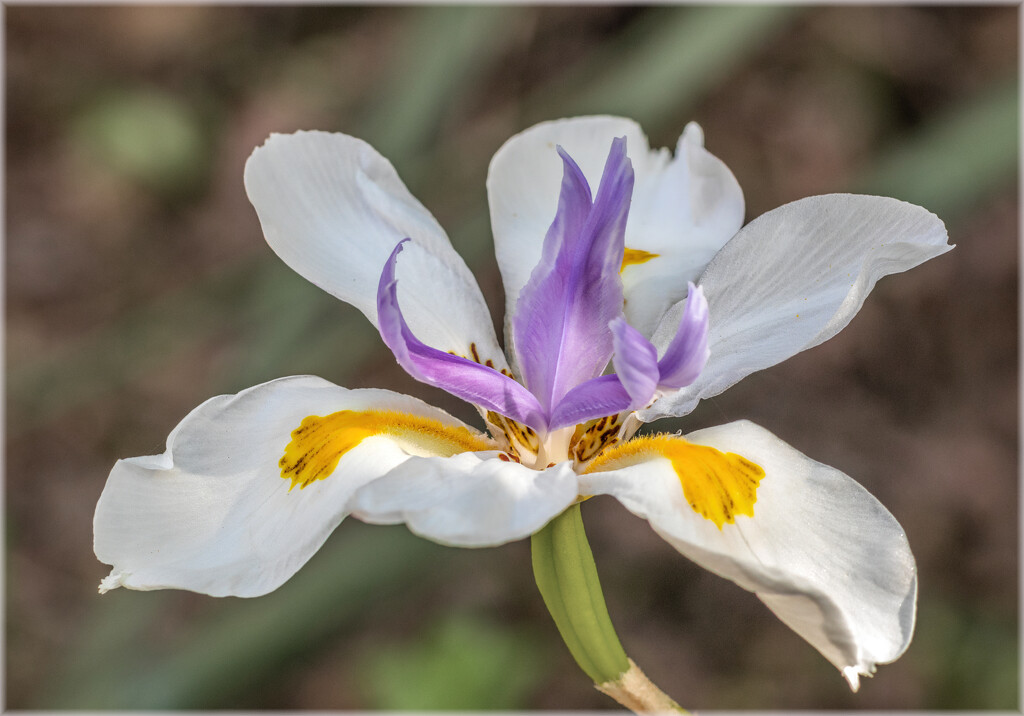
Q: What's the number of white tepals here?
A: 6